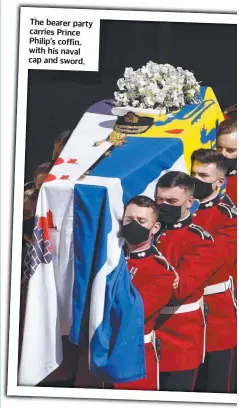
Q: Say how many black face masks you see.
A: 4